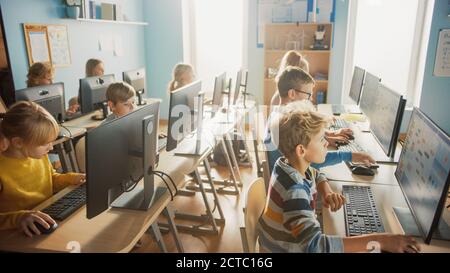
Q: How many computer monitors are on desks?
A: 11